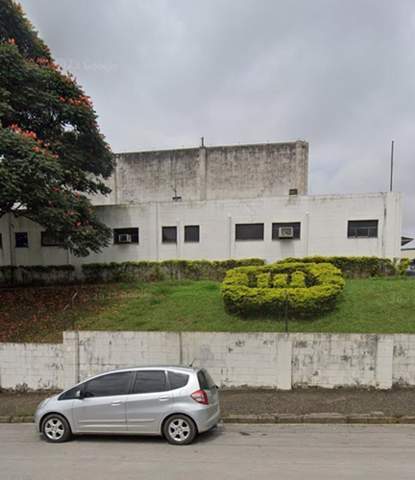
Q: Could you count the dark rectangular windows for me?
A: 8